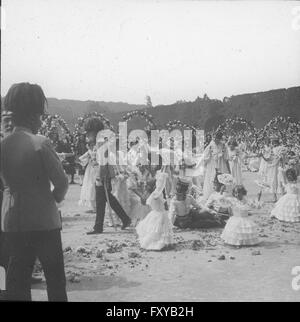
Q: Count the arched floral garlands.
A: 6